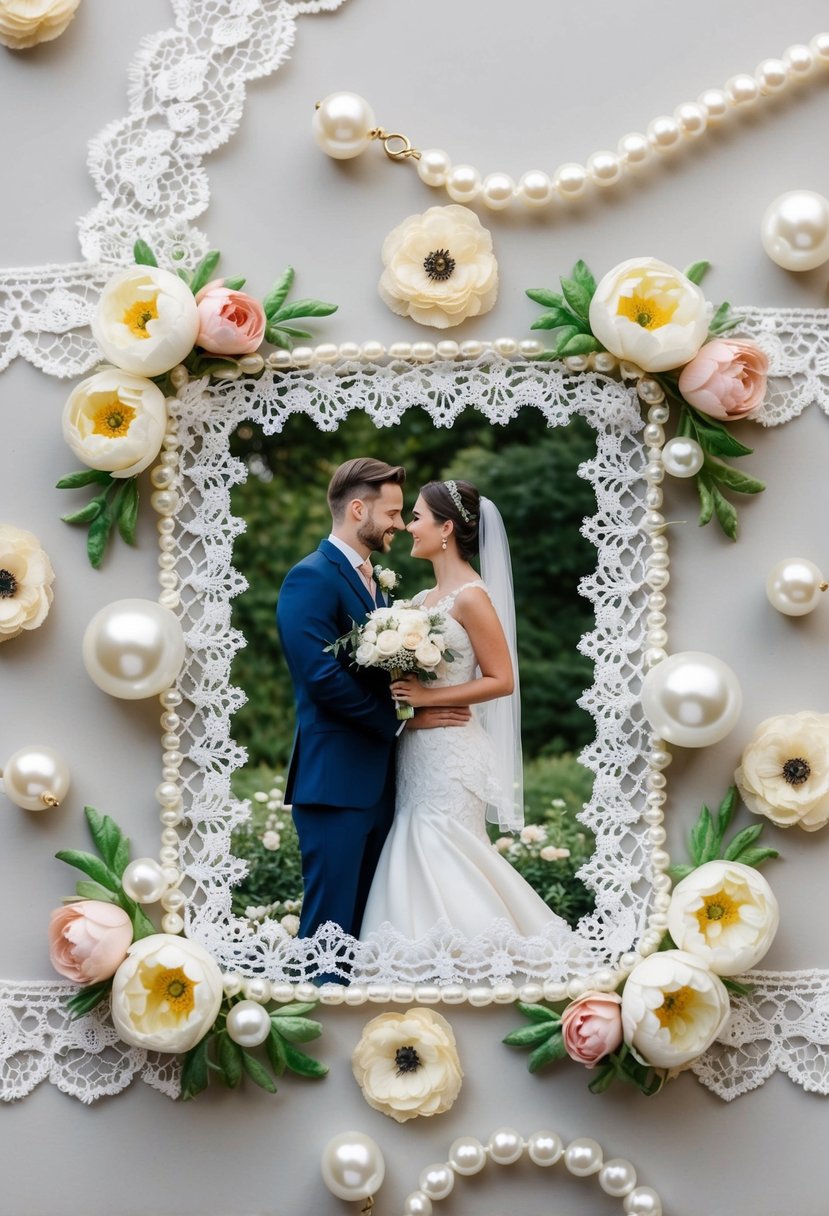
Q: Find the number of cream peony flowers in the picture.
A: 6